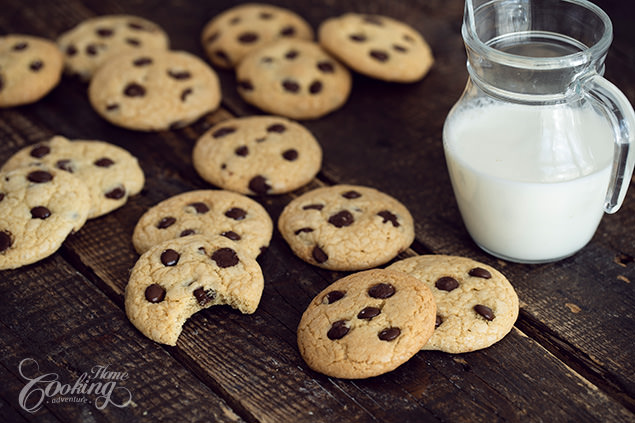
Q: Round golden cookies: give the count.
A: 14